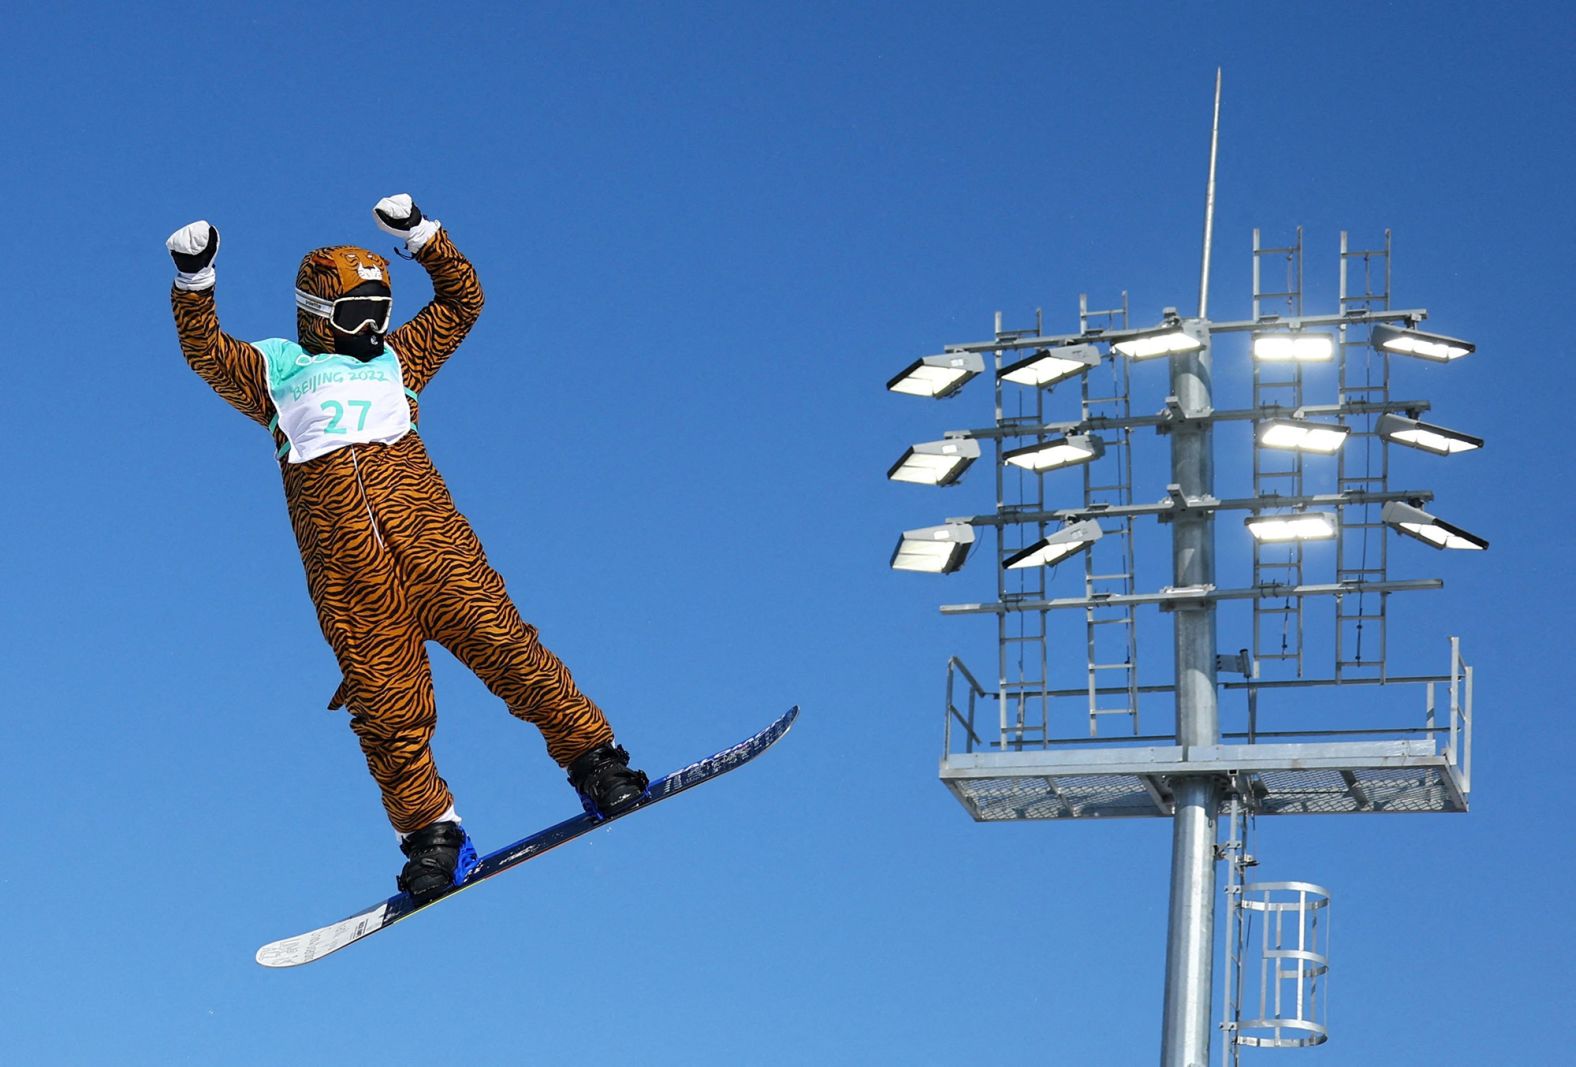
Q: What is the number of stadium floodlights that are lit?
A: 13